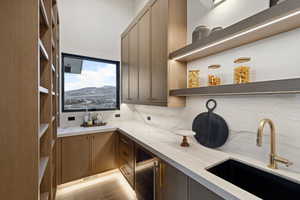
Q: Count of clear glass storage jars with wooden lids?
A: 3